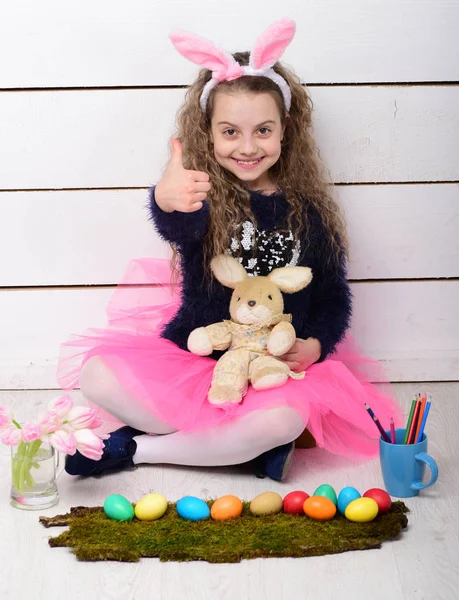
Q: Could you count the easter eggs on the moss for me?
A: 11